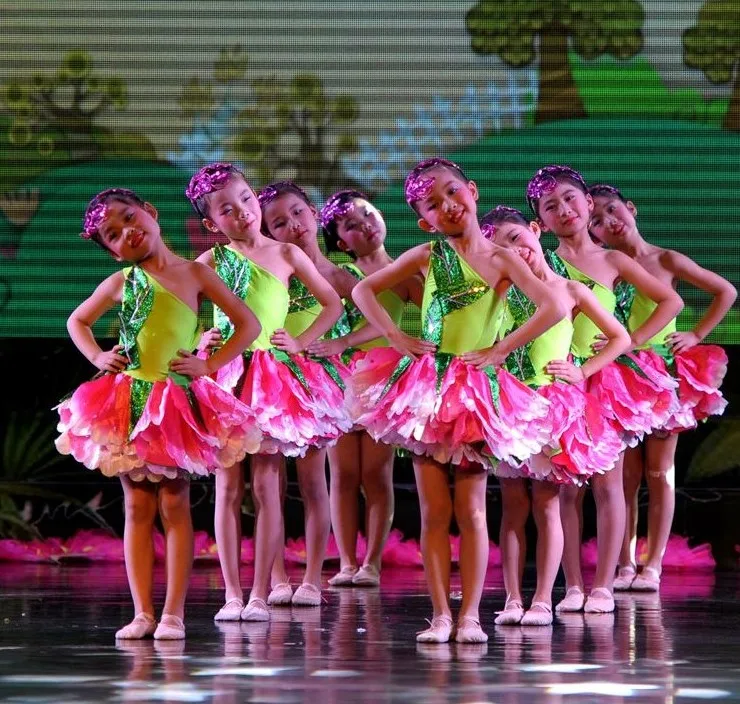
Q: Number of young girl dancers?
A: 8